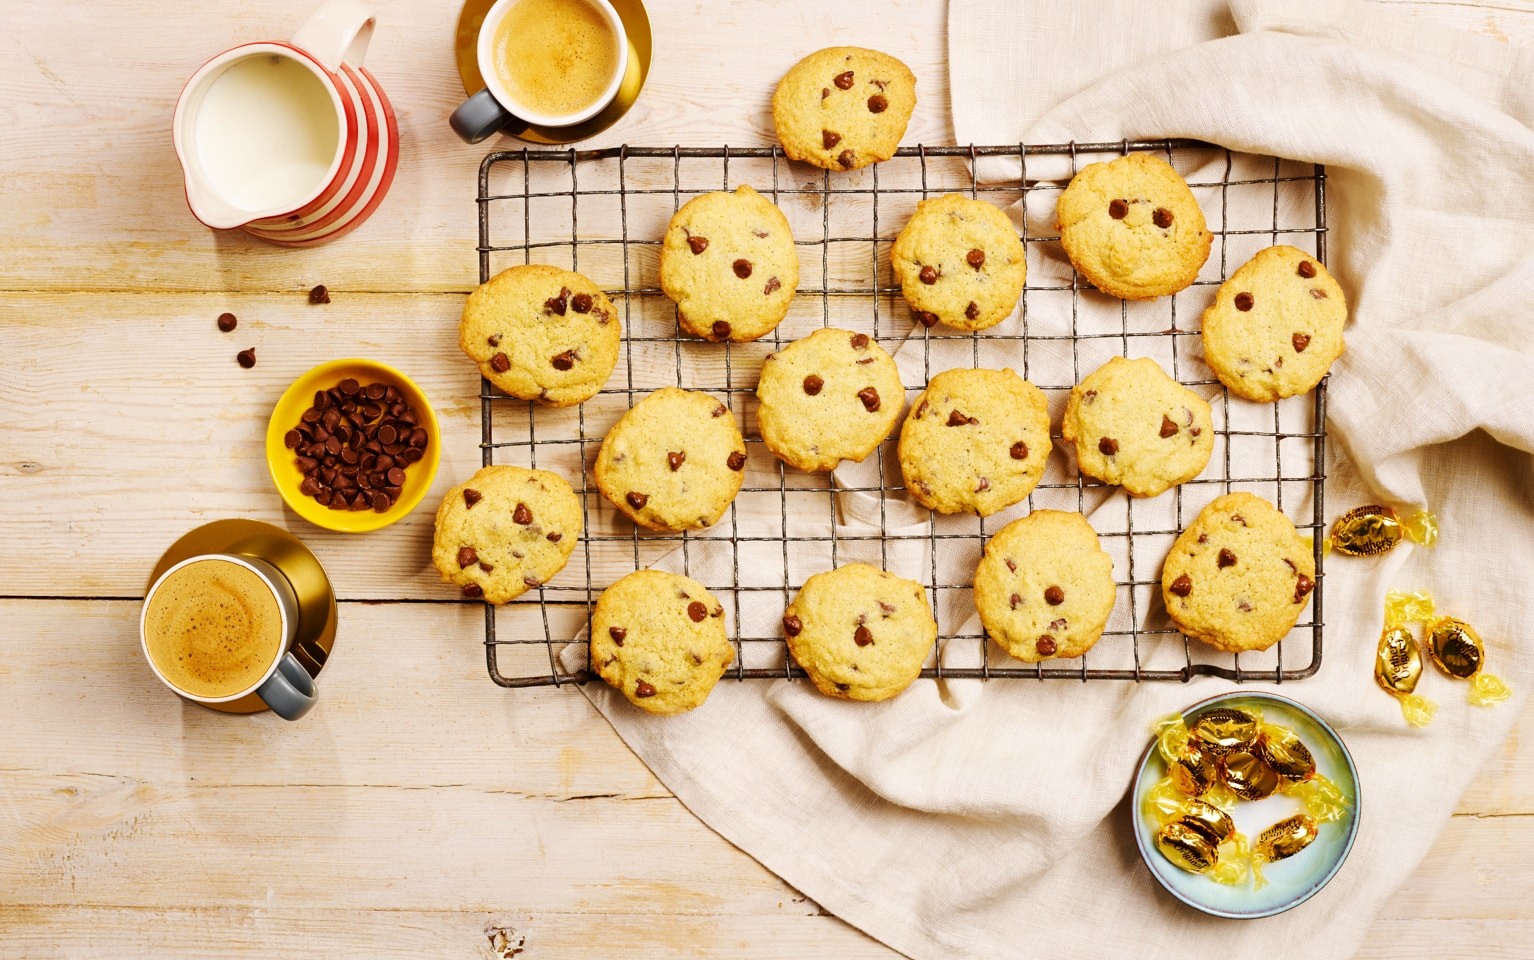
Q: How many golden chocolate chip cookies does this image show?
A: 15